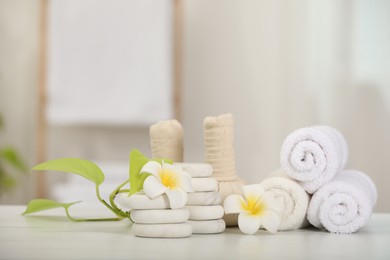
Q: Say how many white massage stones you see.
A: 8